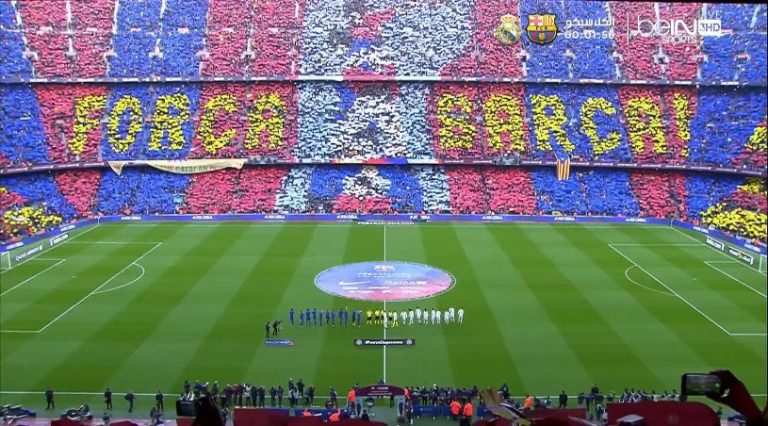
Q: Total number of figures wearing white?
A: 11